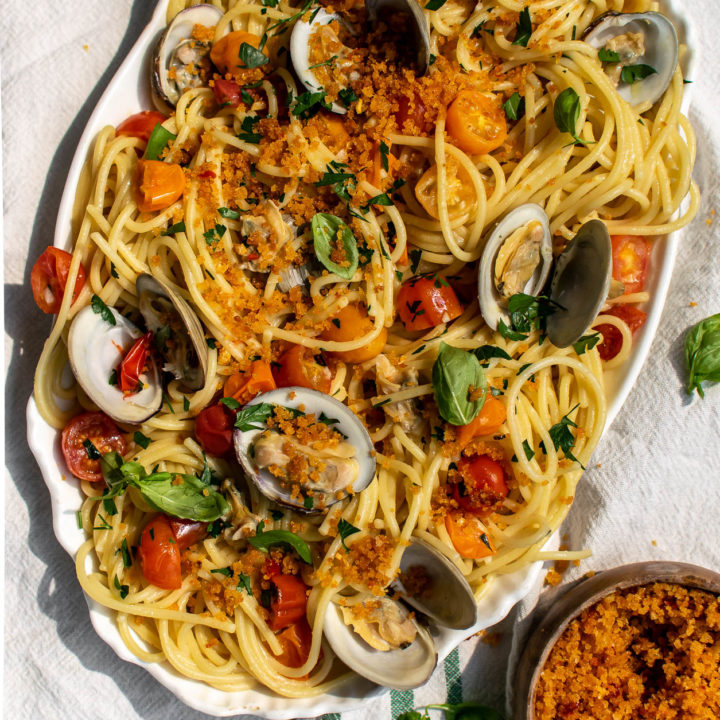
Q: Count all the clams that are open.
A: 7